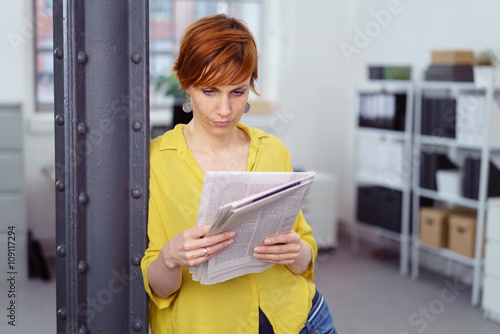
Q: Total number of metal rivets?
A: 15